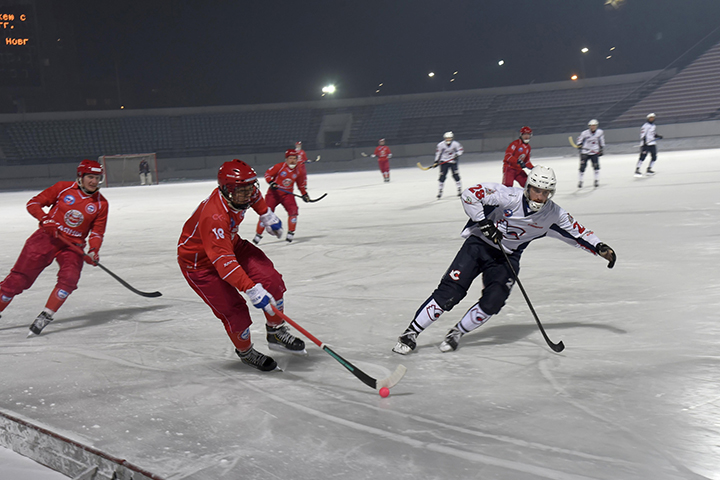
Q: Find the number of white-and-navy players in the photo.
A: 4